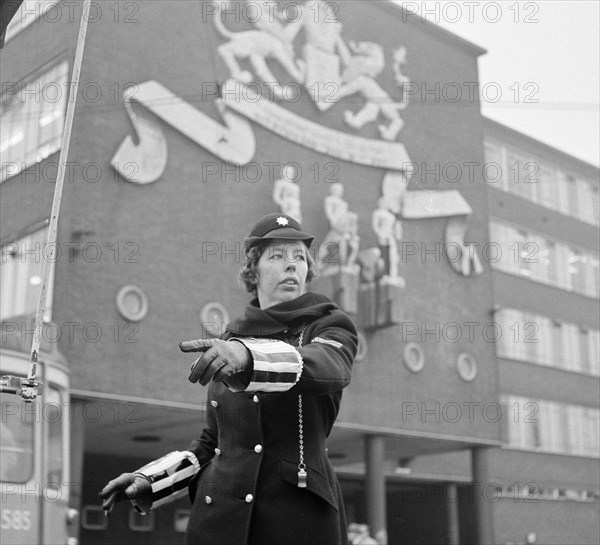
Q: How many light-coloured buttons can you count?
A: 6